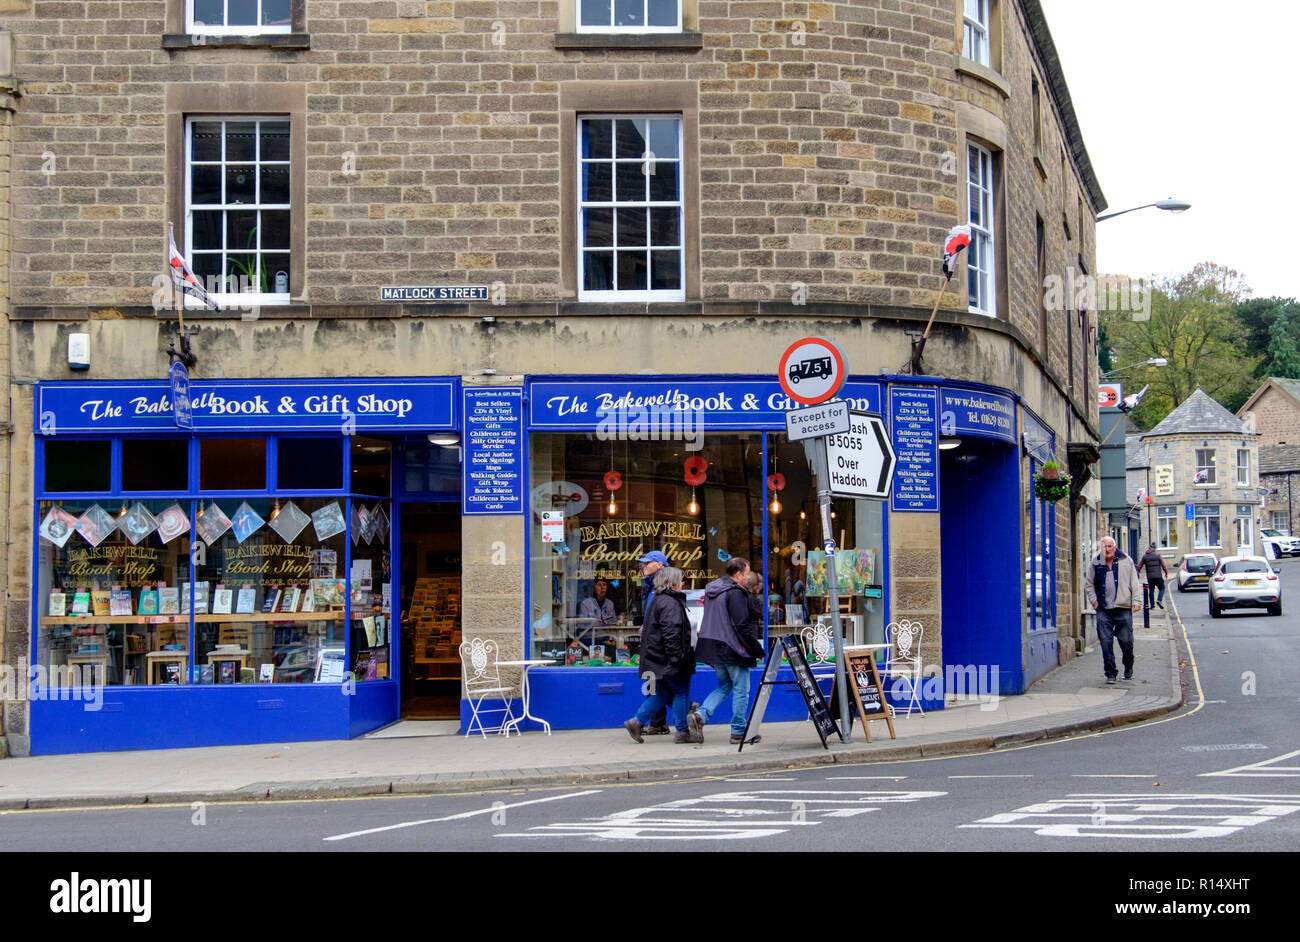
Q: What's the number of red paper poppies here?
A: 3